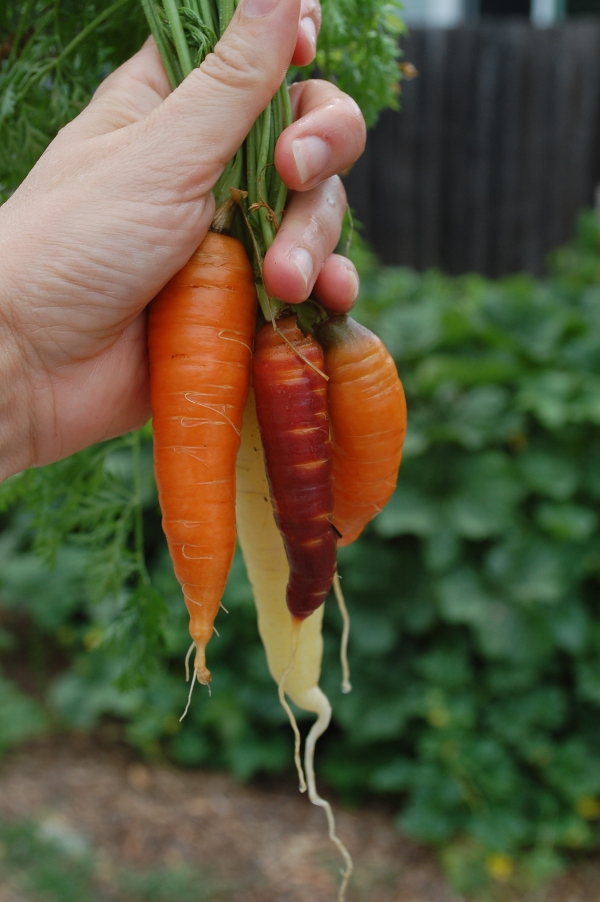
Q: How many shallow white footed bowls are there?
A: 0